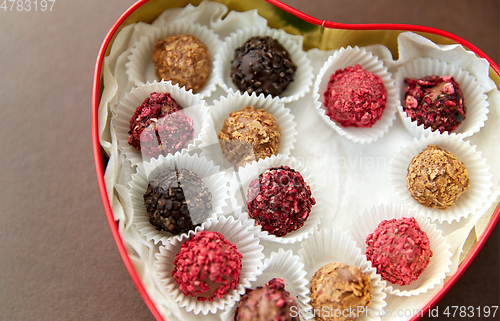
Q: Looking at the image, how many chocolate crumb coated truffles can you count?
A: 2